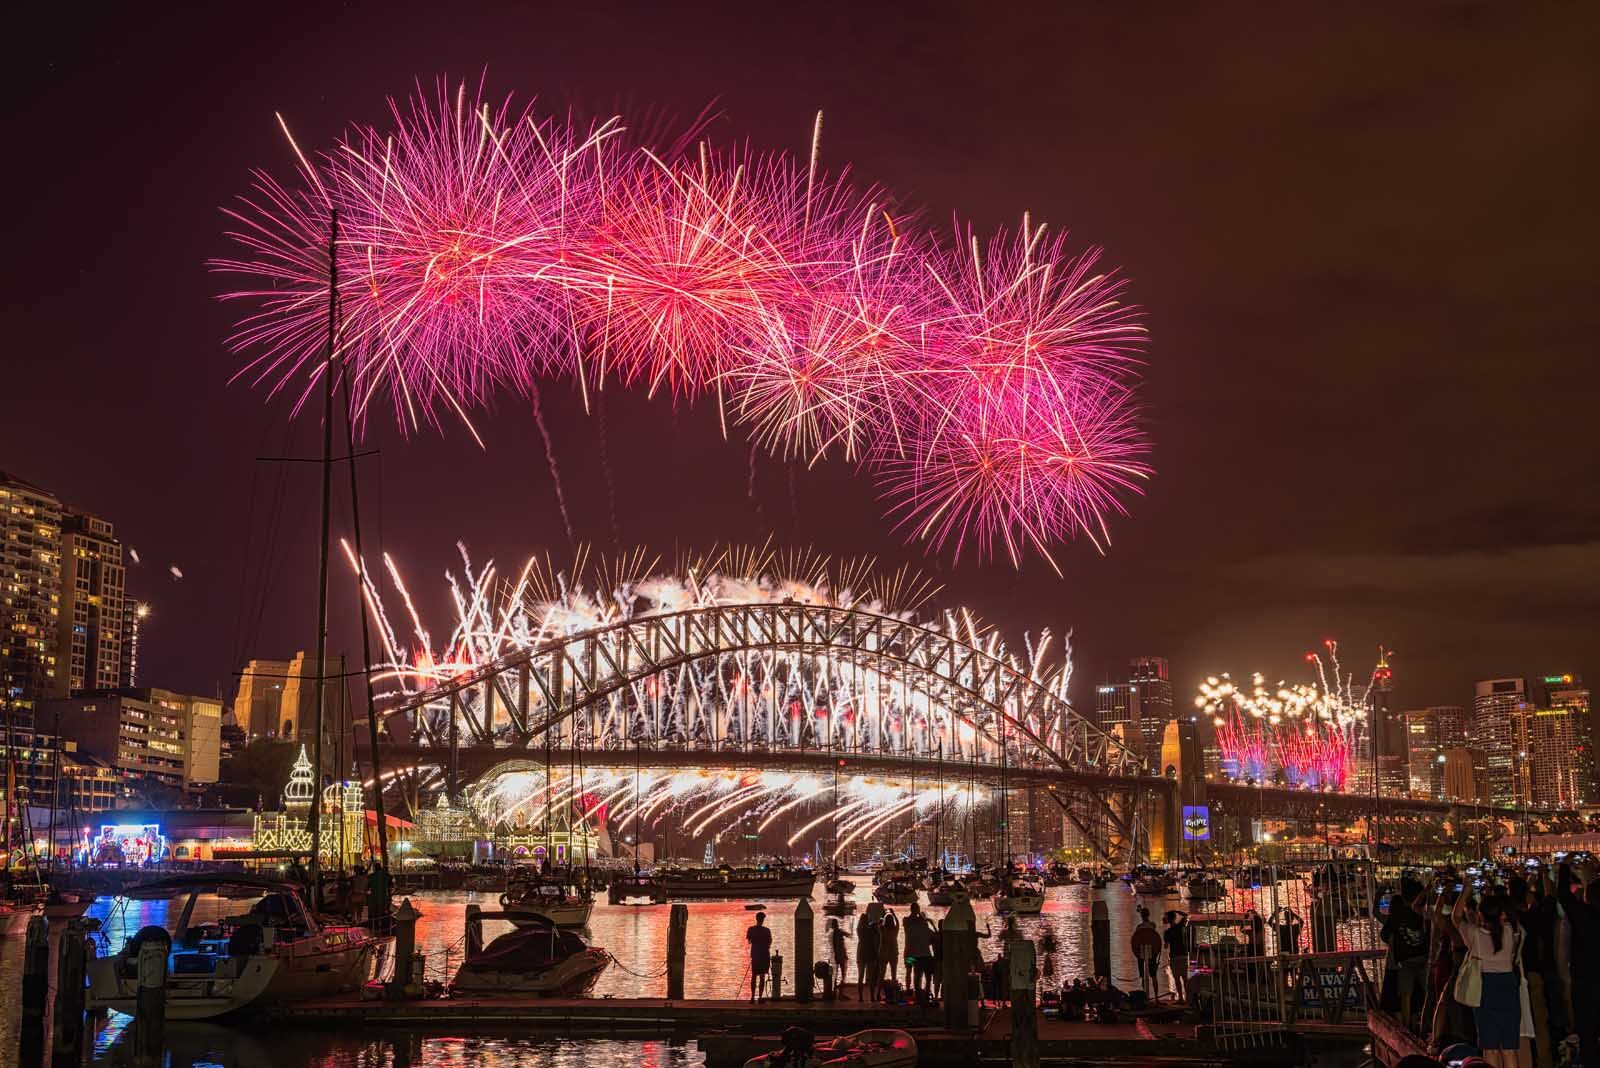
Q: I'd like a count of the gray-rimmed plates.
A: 0